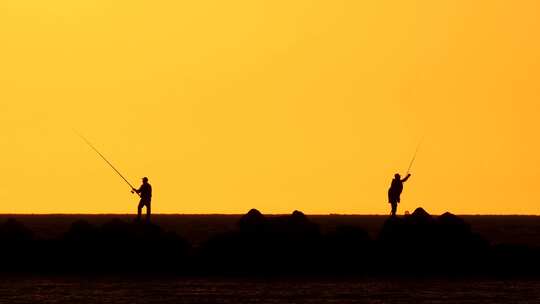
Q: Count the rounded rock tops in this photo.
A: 4